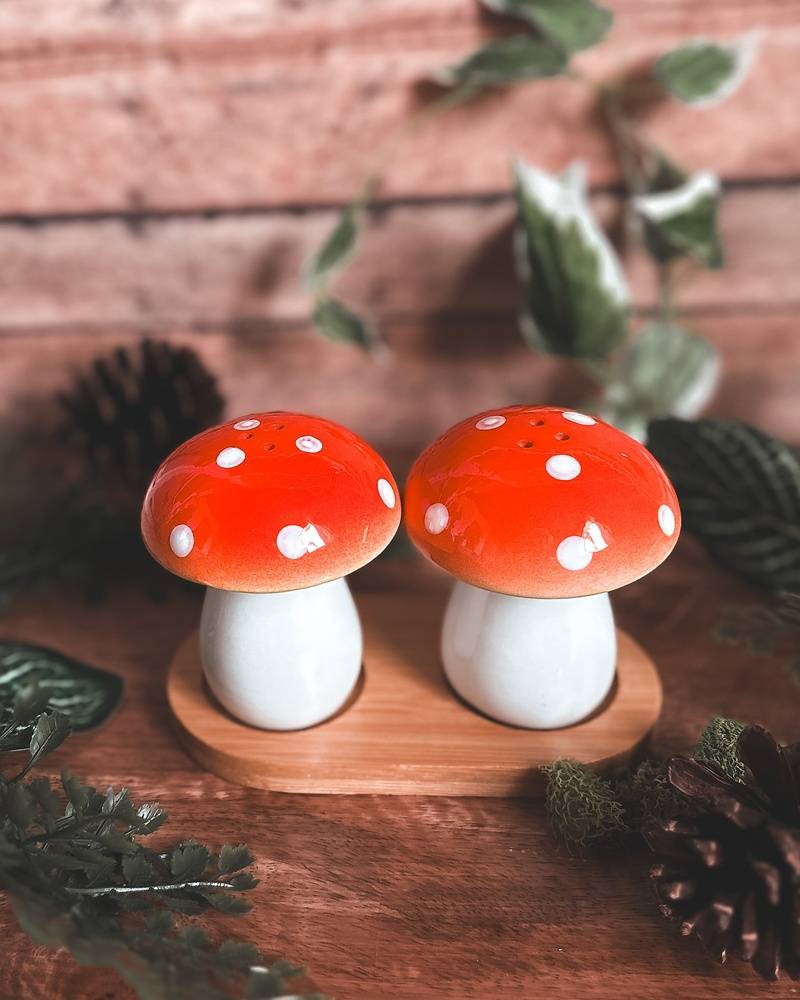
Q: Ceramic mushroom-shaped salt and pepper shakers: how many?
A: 2